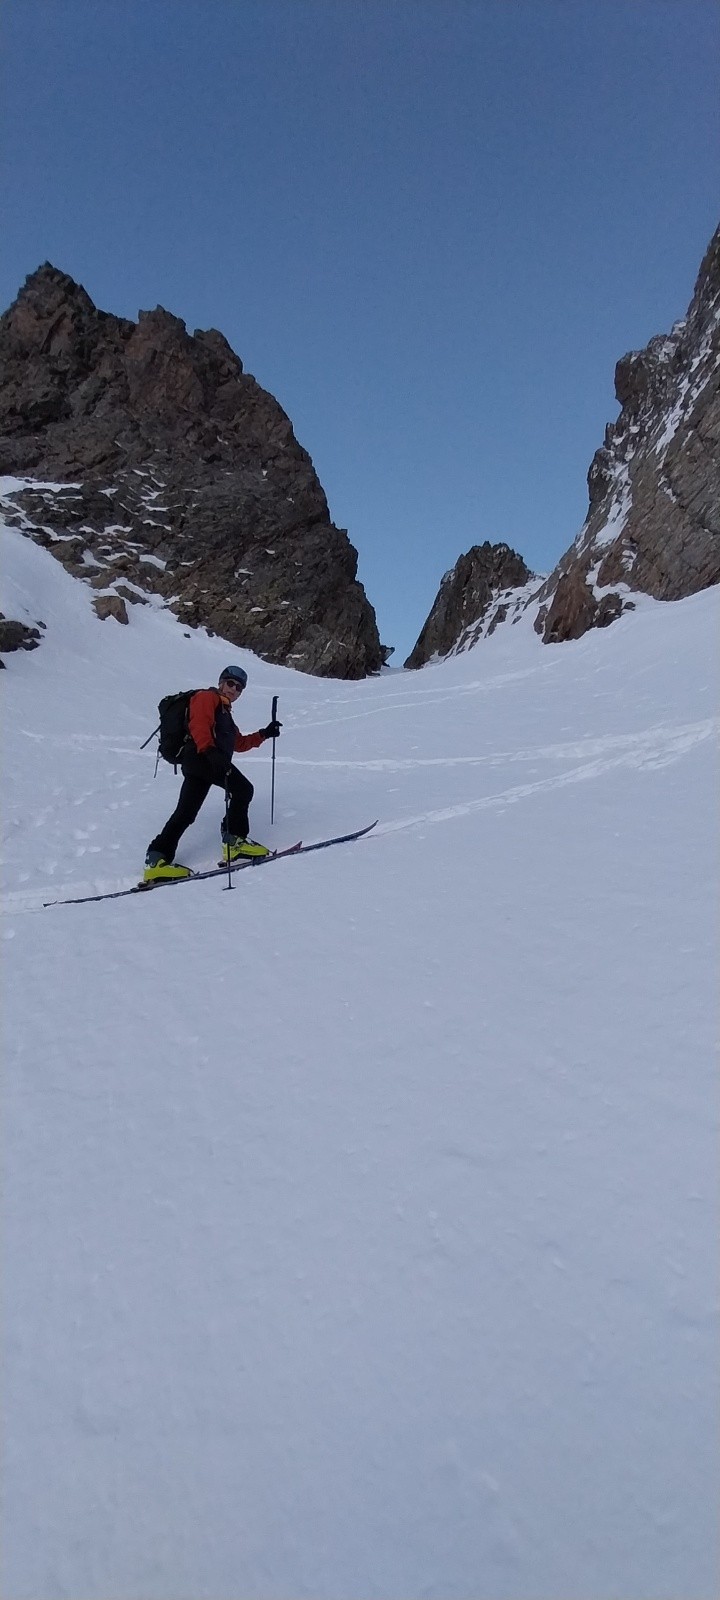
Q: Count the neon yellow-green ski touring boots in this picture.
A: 2